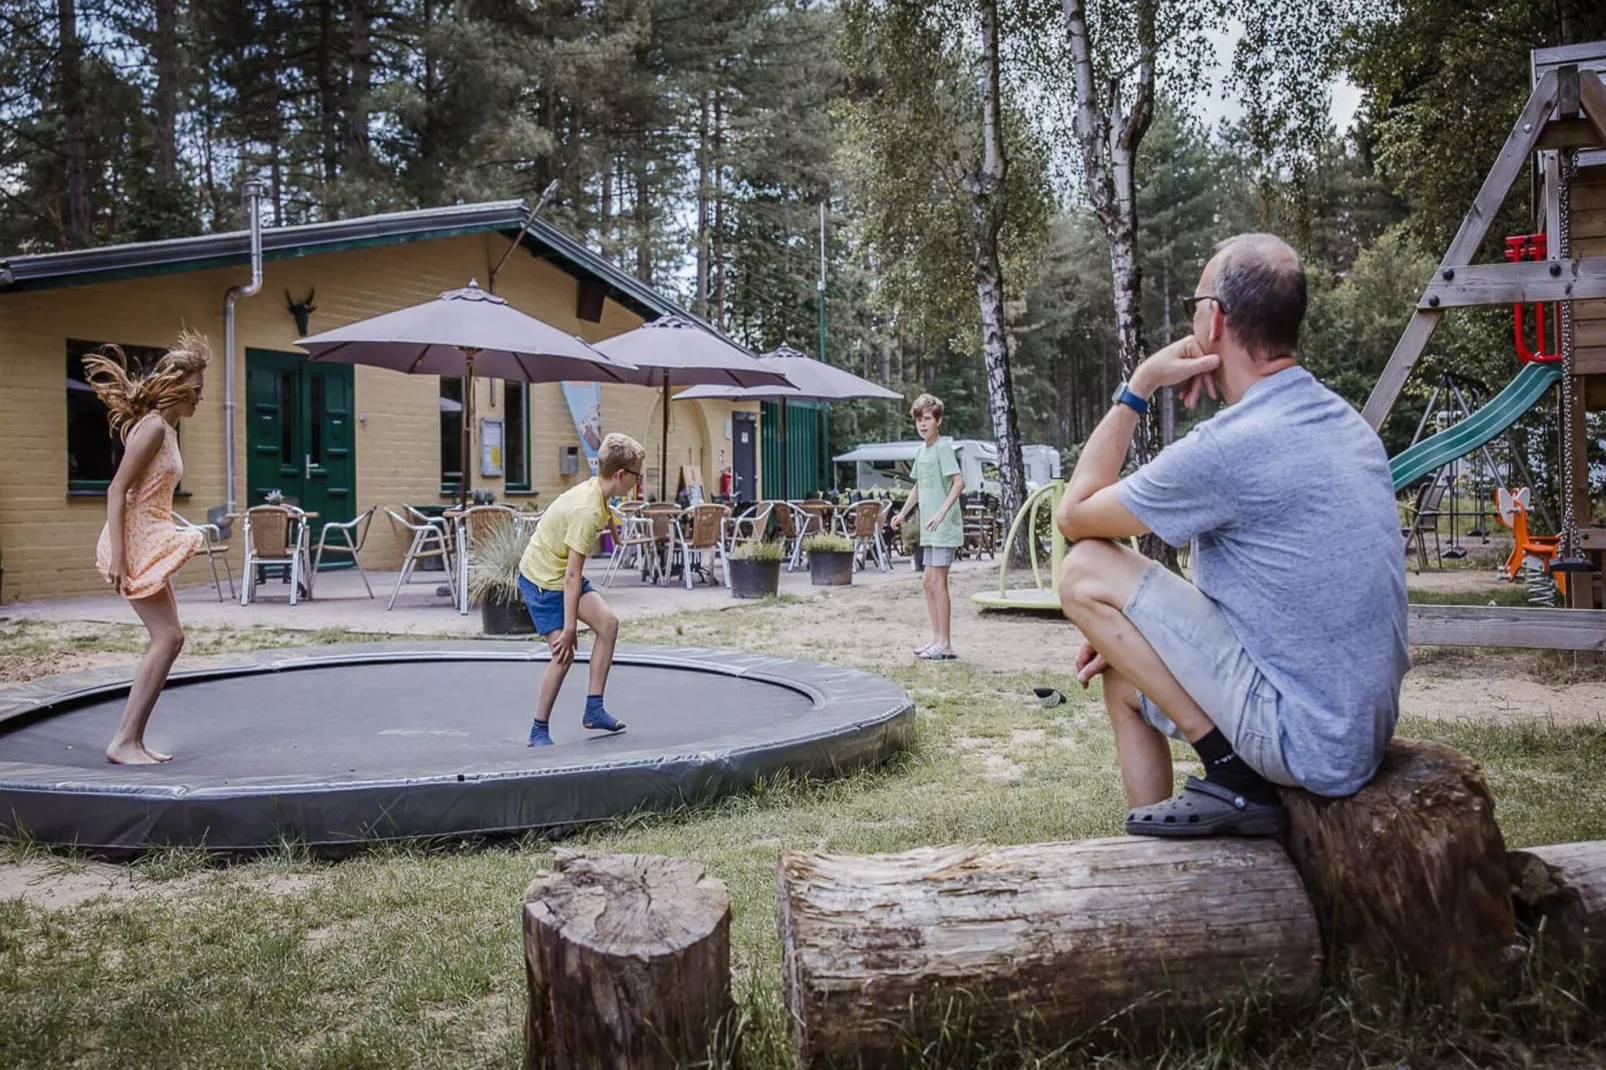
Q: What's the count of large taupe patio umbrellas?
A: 3